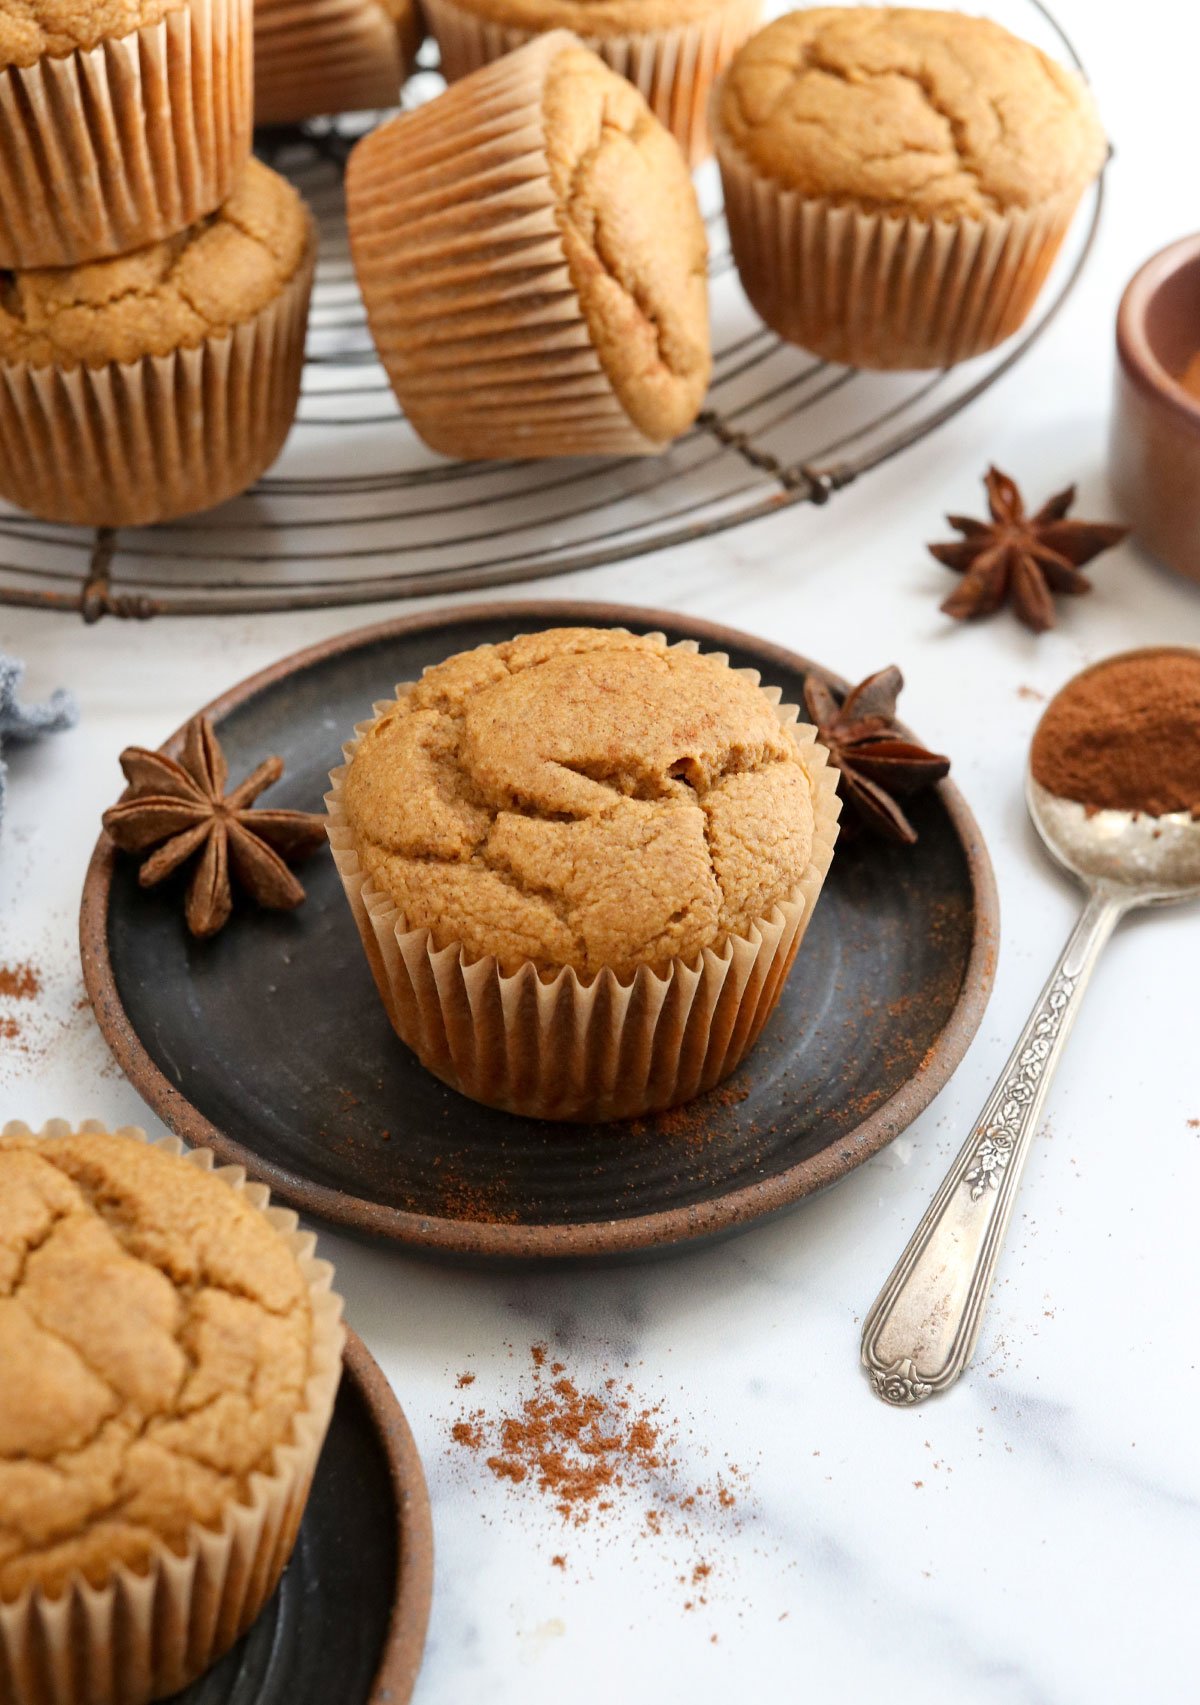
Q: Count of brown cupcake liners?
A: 8